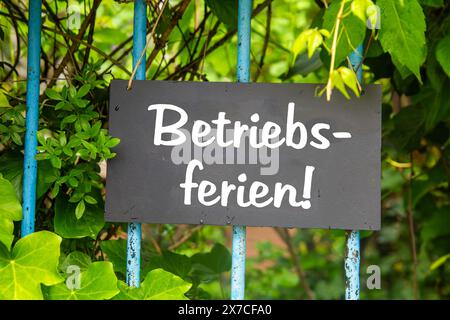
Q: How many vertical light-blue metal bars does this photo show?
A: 4